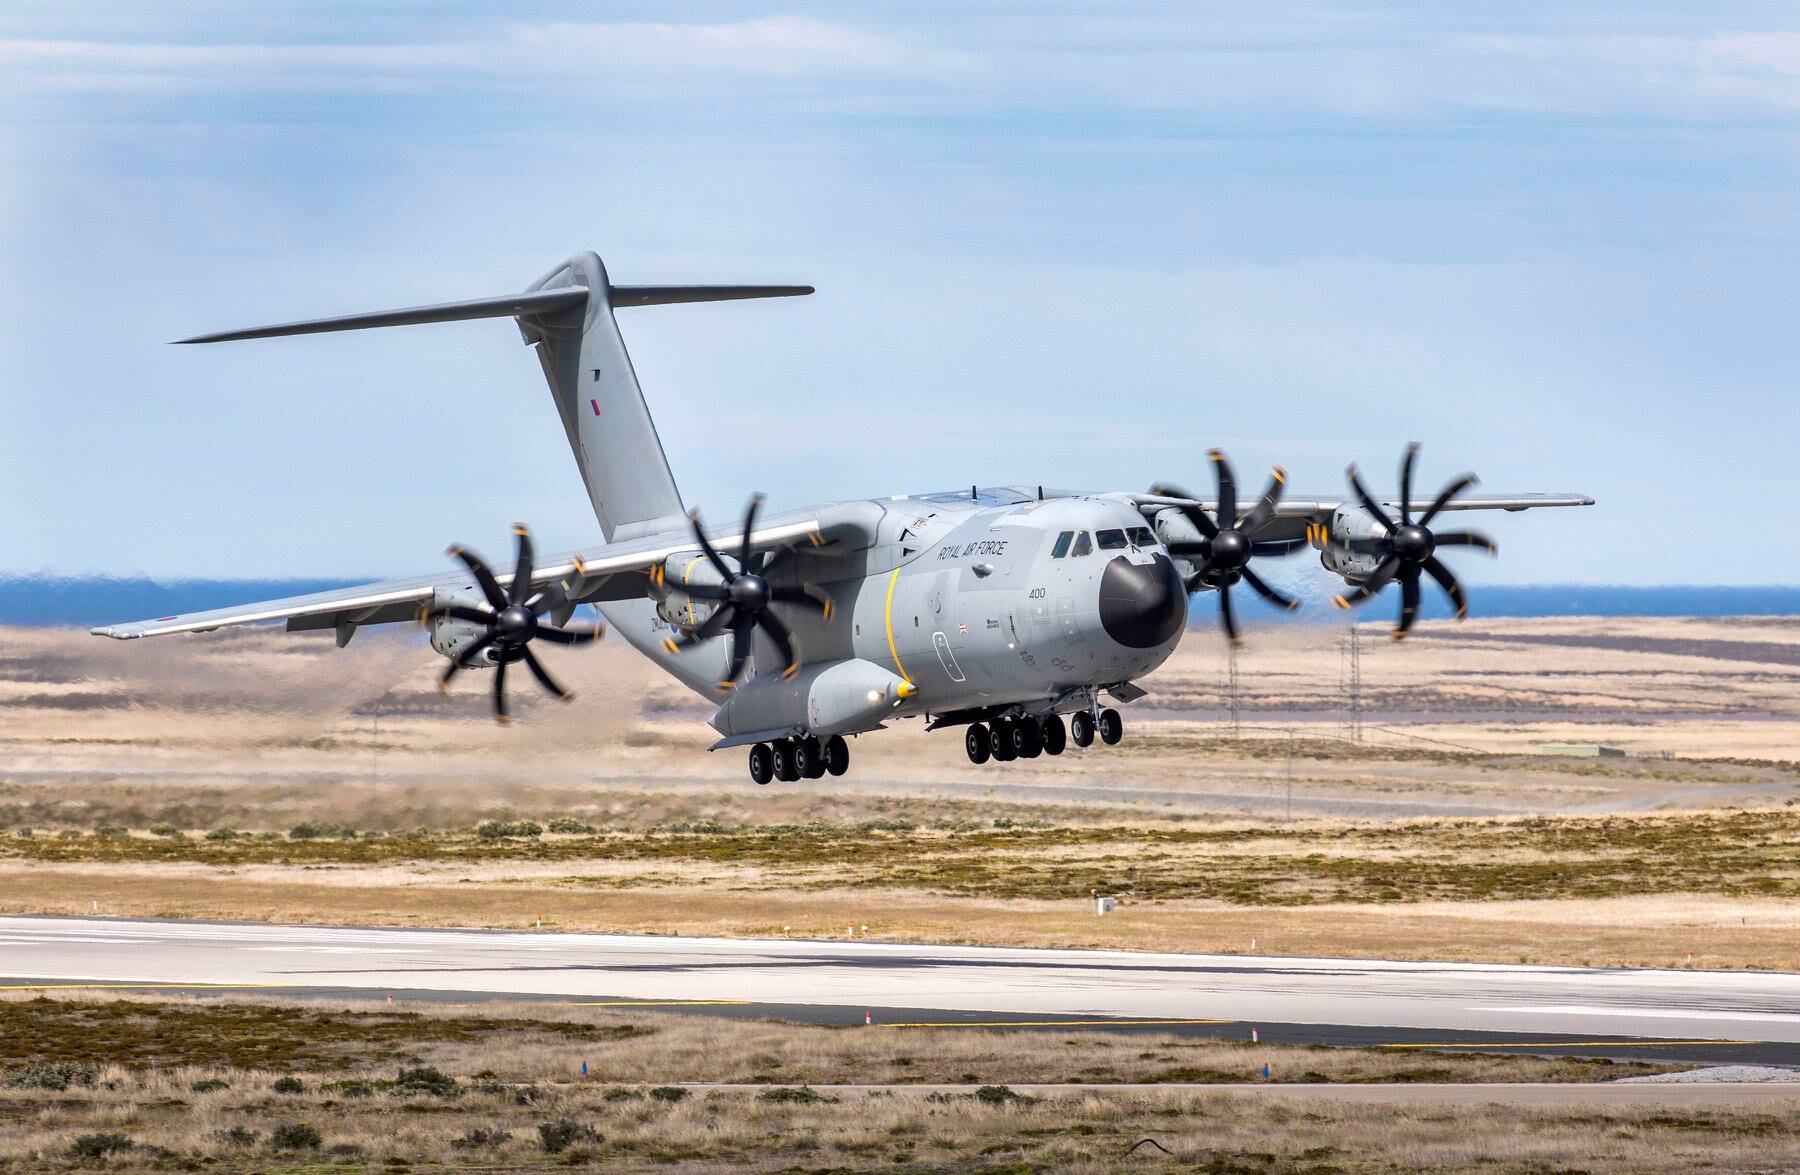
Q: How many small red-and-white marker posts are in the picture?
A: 8